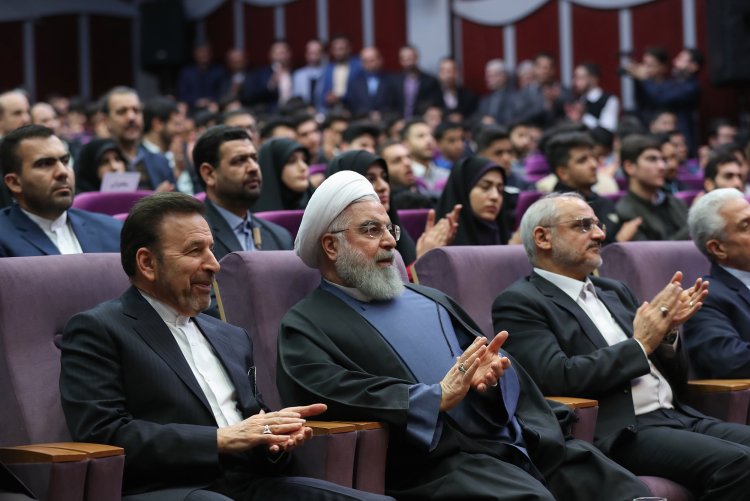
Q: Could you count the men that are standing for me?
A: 14